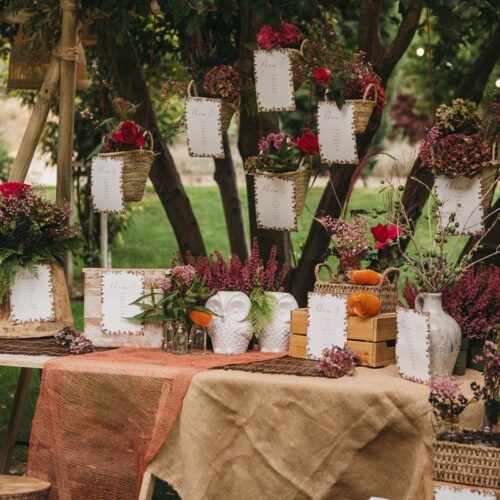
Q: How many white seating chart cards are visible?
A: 11